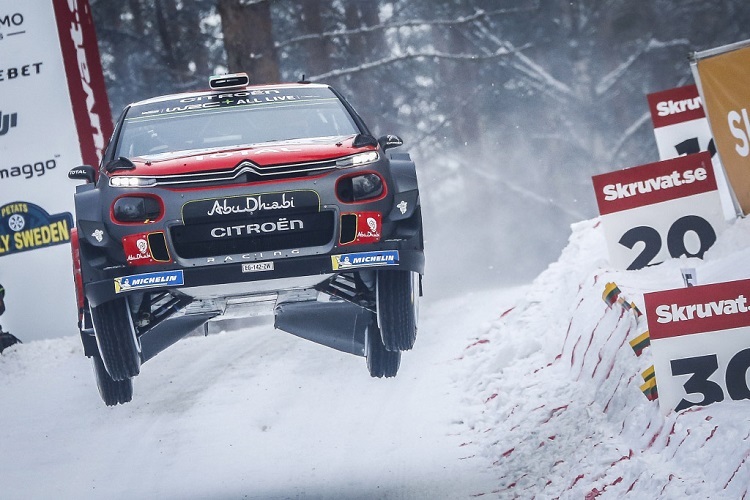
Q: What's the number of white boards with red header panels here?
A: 3